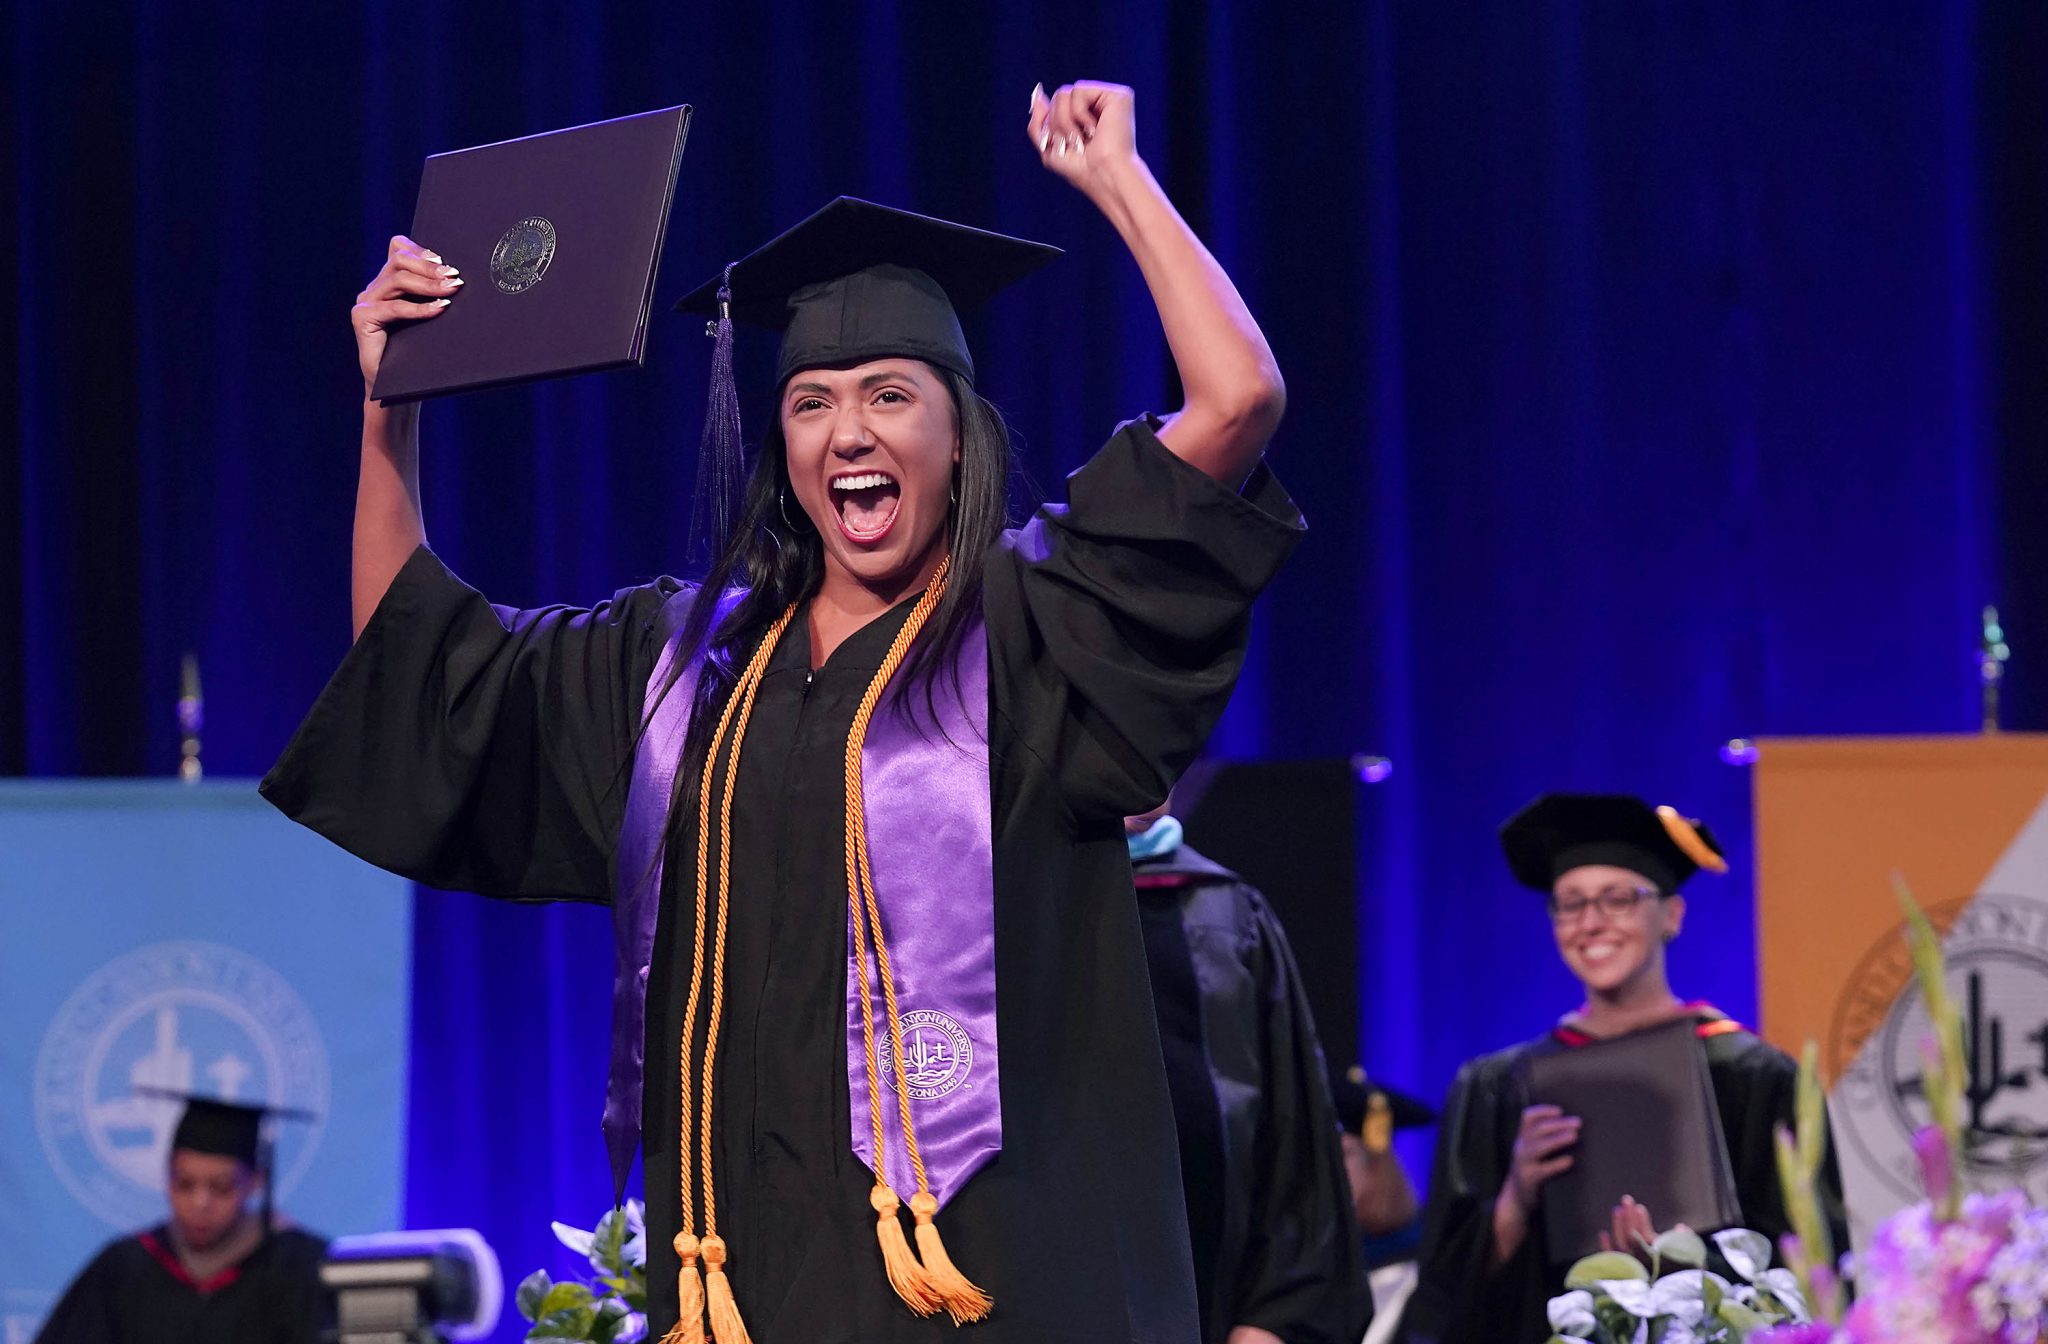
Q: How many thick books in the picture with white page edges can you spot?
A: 0